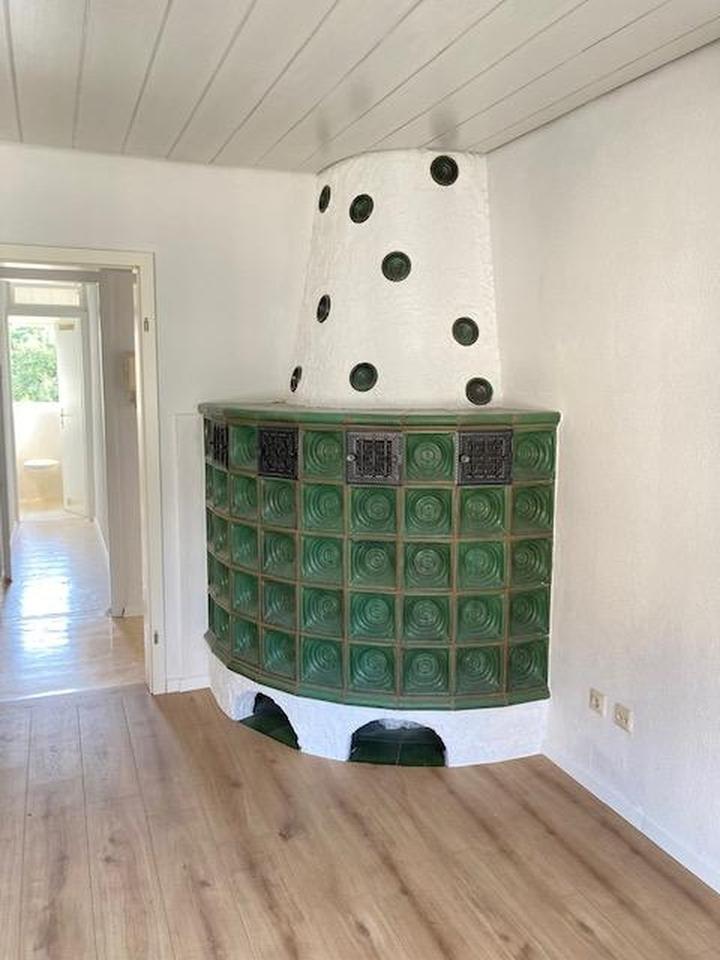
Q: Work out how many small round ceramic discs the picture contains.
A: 9